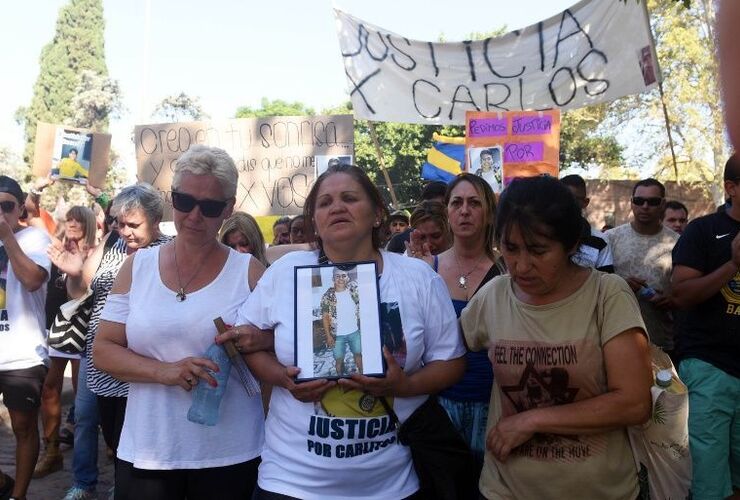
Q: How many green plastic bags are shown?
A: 0